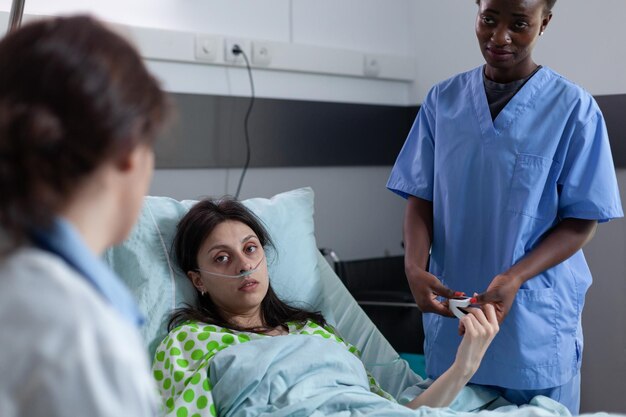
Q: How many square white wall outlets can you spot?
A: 4